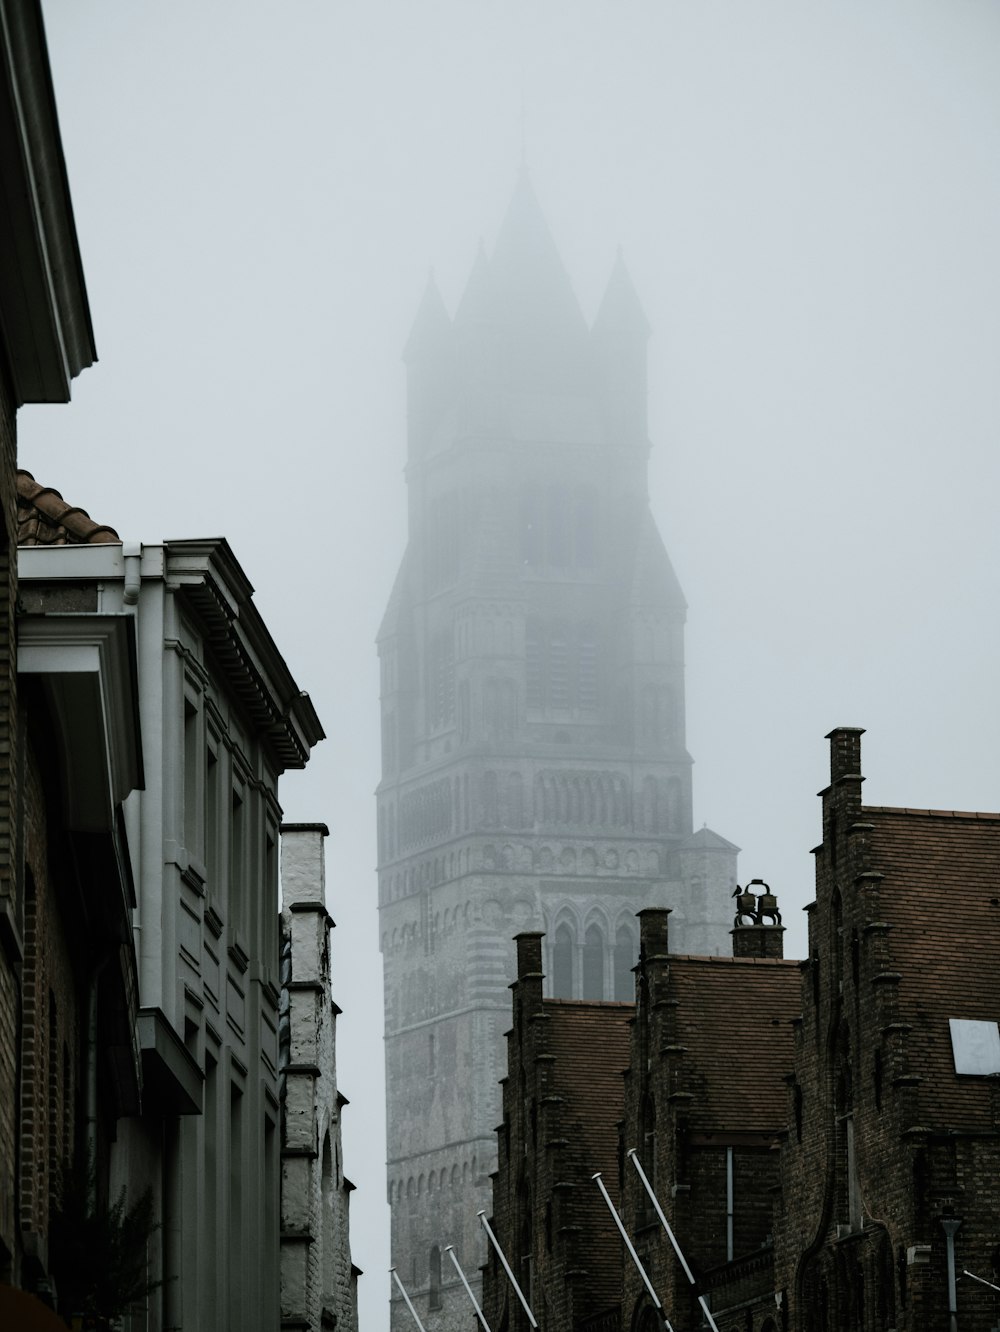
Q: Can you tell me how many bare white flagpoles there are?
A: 5